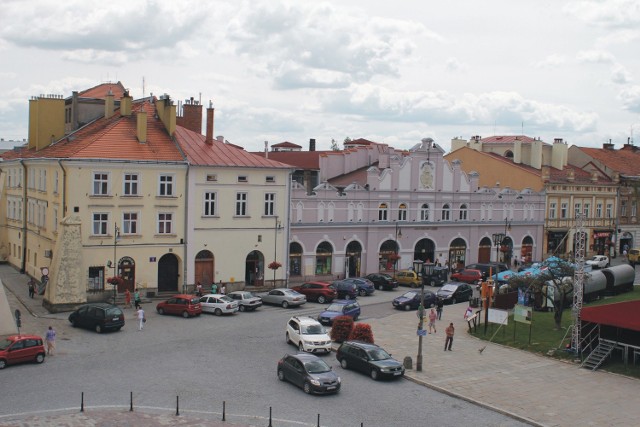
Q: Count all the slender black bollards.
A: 7